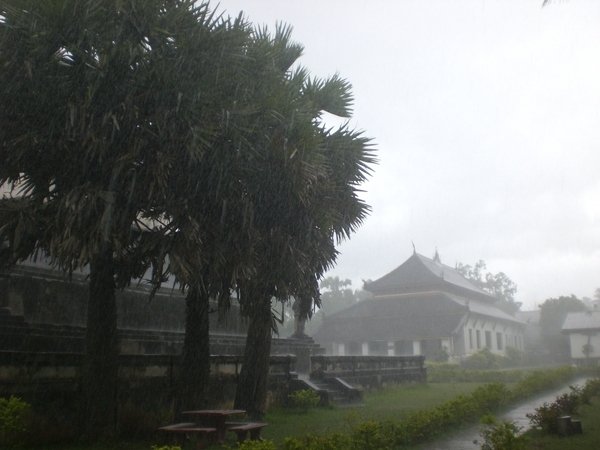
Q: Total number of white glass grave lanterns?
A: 0